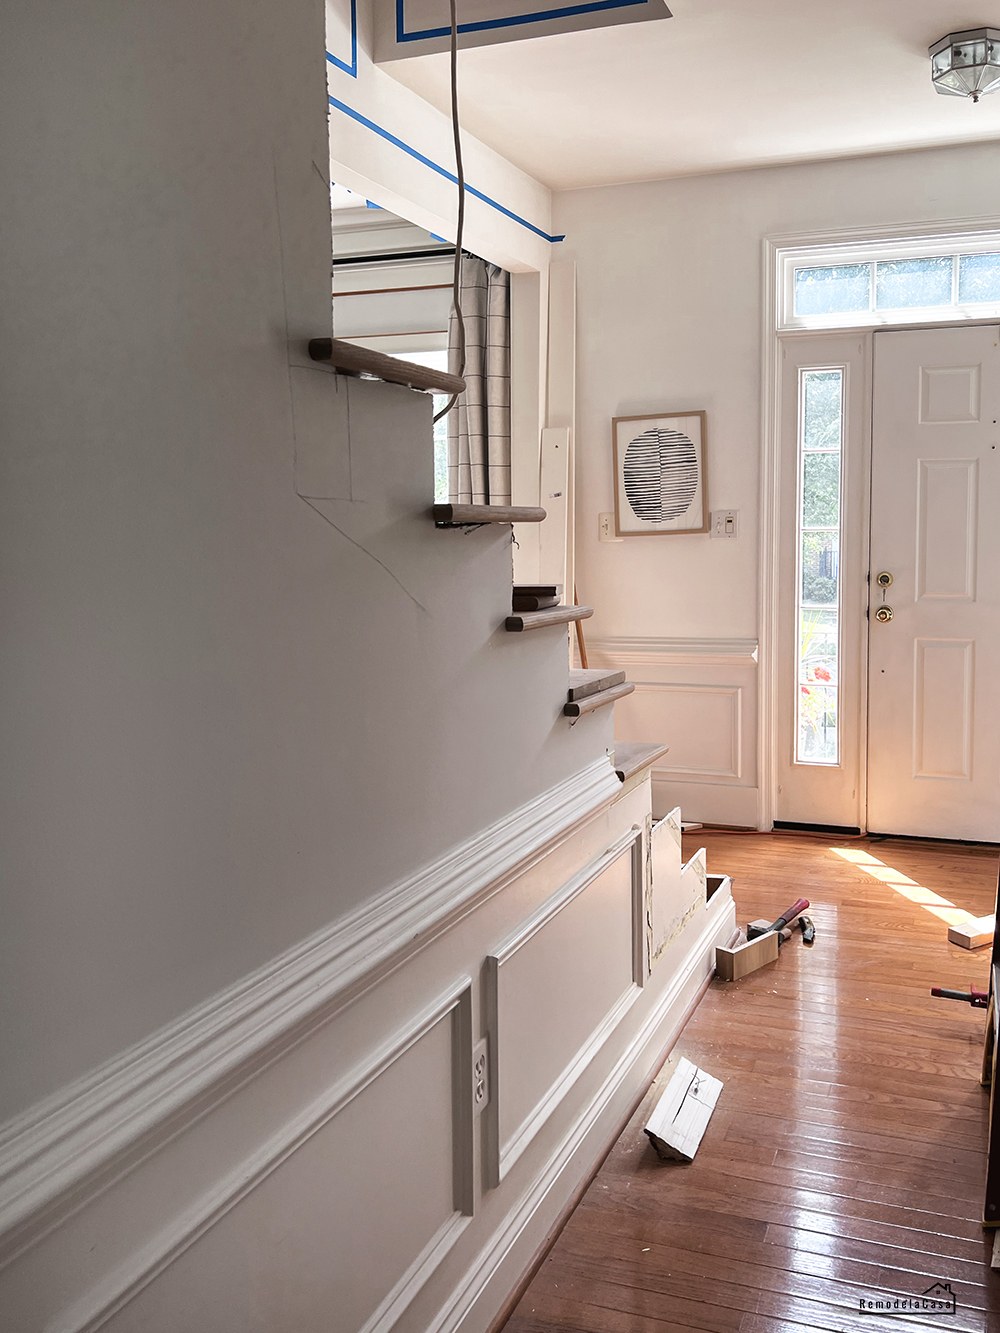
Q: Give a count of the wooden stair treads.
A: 5